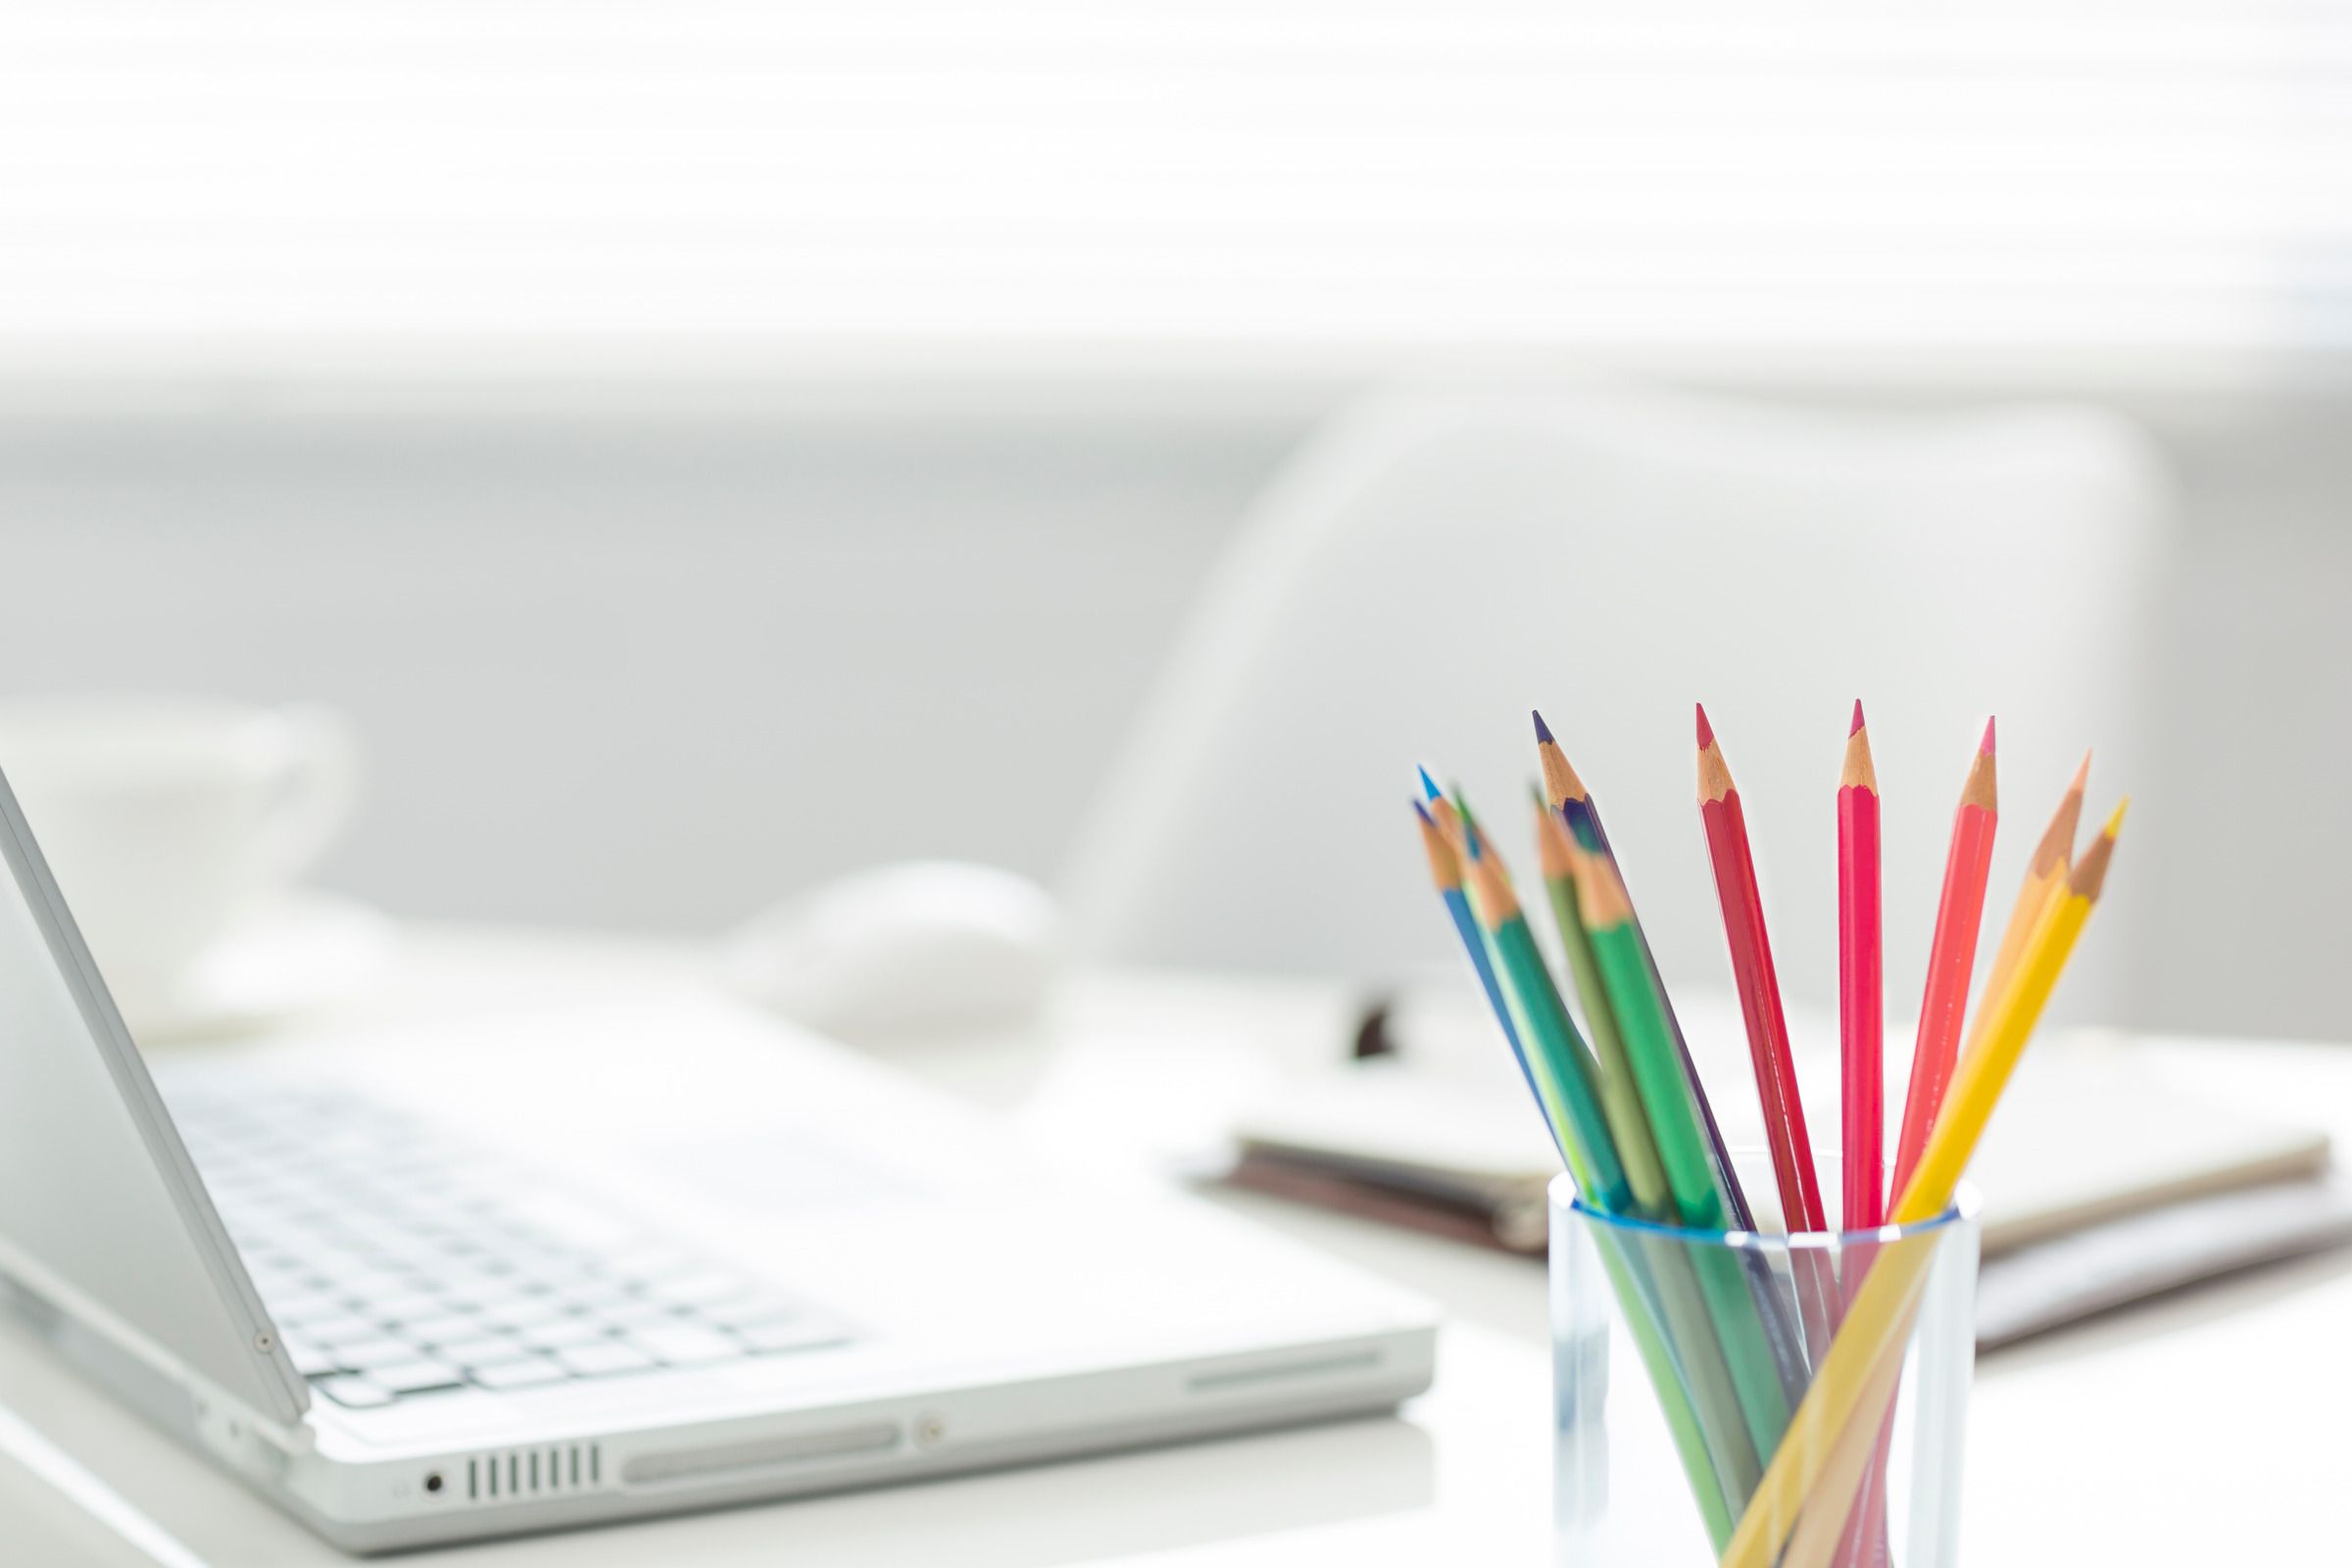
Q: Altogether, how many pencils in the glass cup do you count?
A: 12